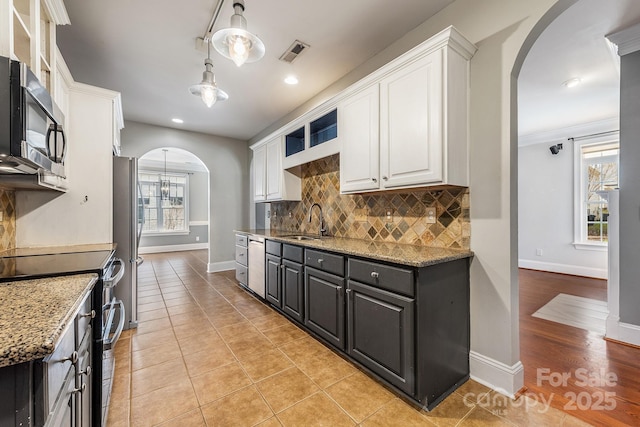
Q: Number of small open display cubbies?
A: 2